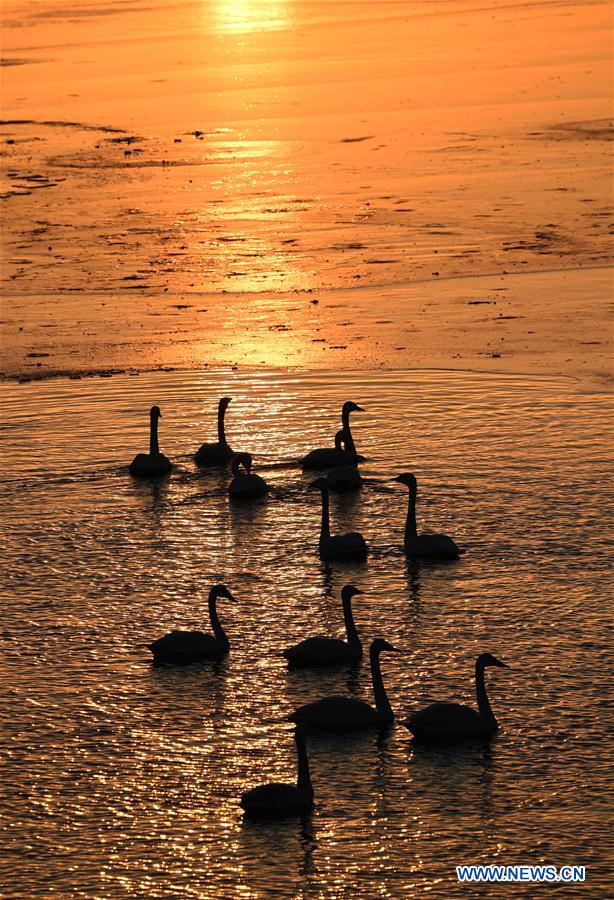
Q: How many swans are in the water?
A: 12